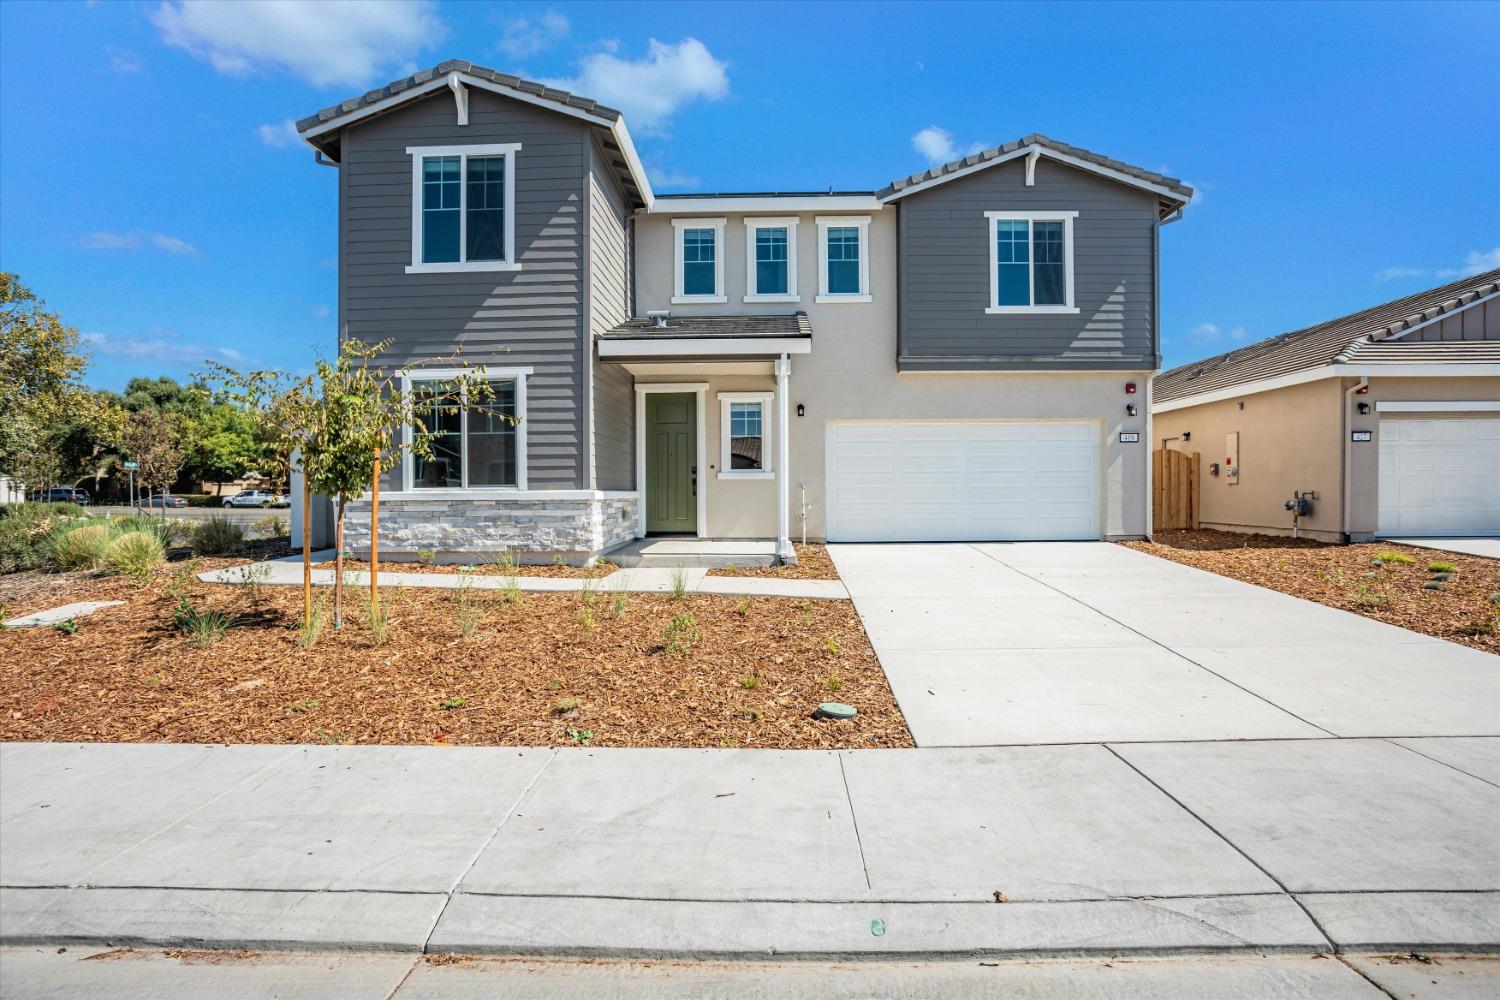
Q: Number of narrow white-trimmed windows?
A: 4